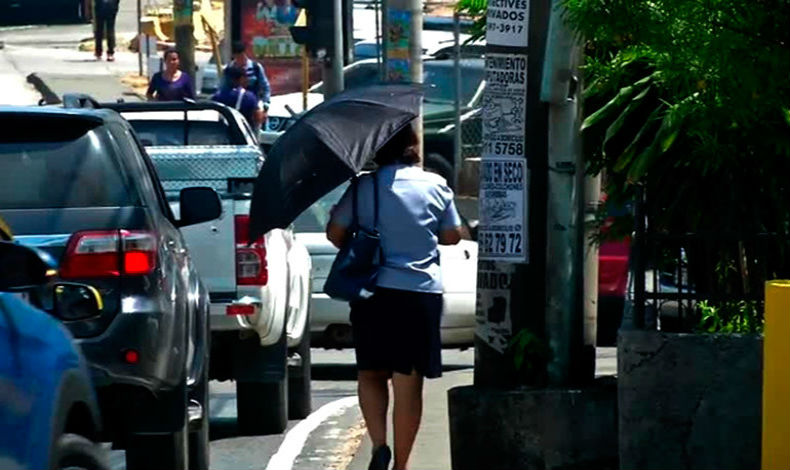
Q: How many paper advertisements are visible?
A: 4